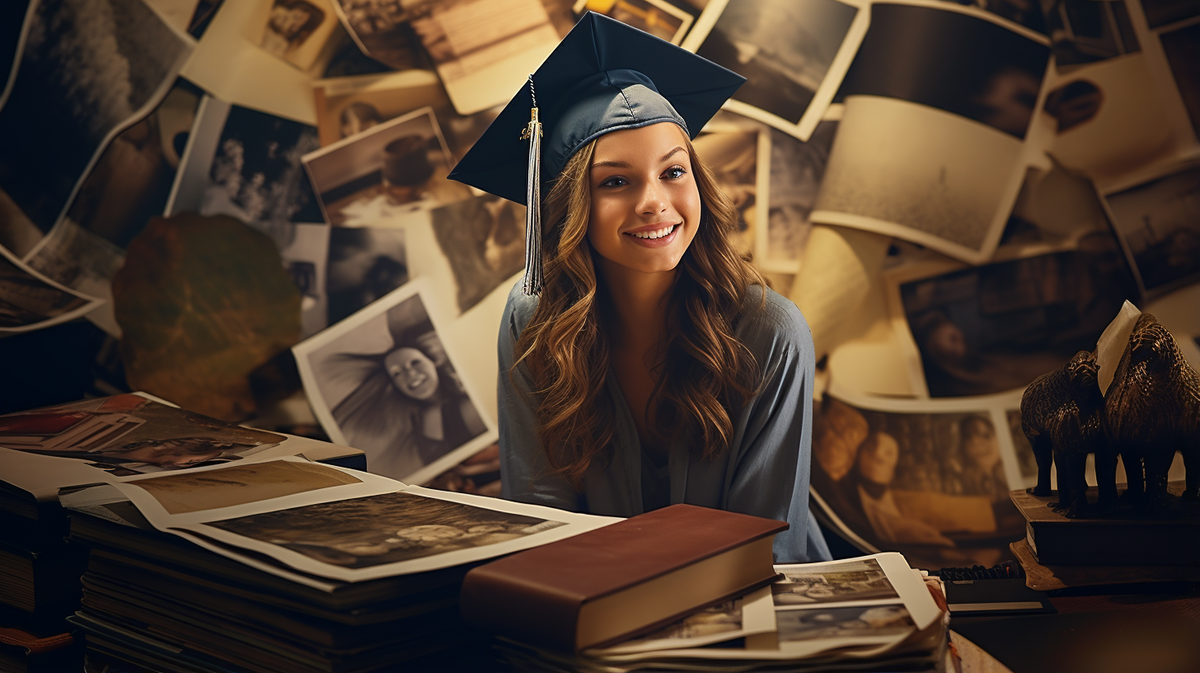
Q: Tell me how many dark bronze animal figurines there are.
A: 2